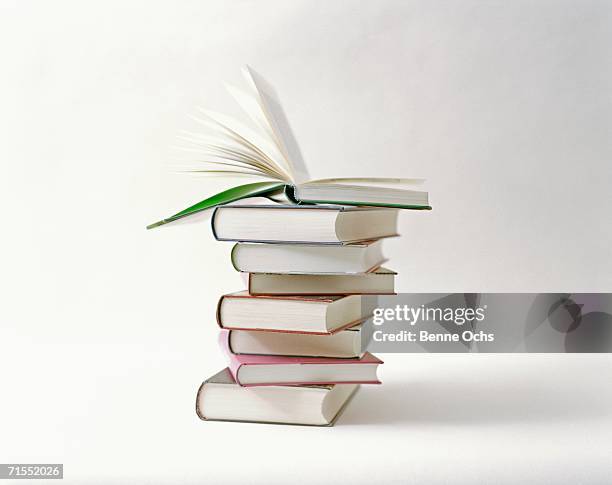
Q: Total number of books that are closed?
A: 7